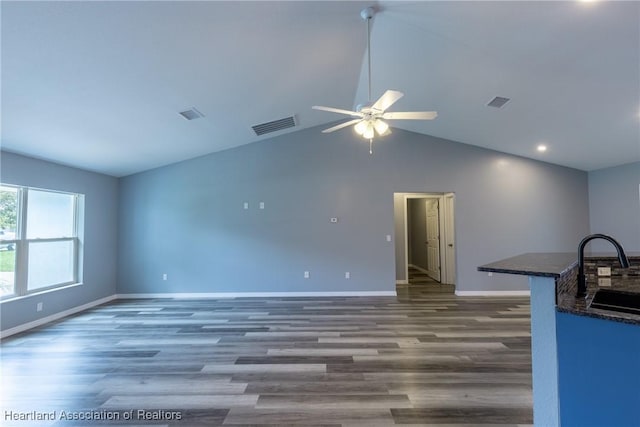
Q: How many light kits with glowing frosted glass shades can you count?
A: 1